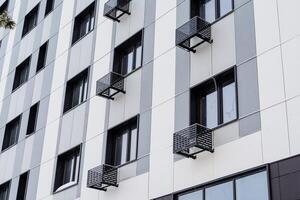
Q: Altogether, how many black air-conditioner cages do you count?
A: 5